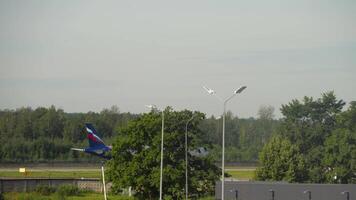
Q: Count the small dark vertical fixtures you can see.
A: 4